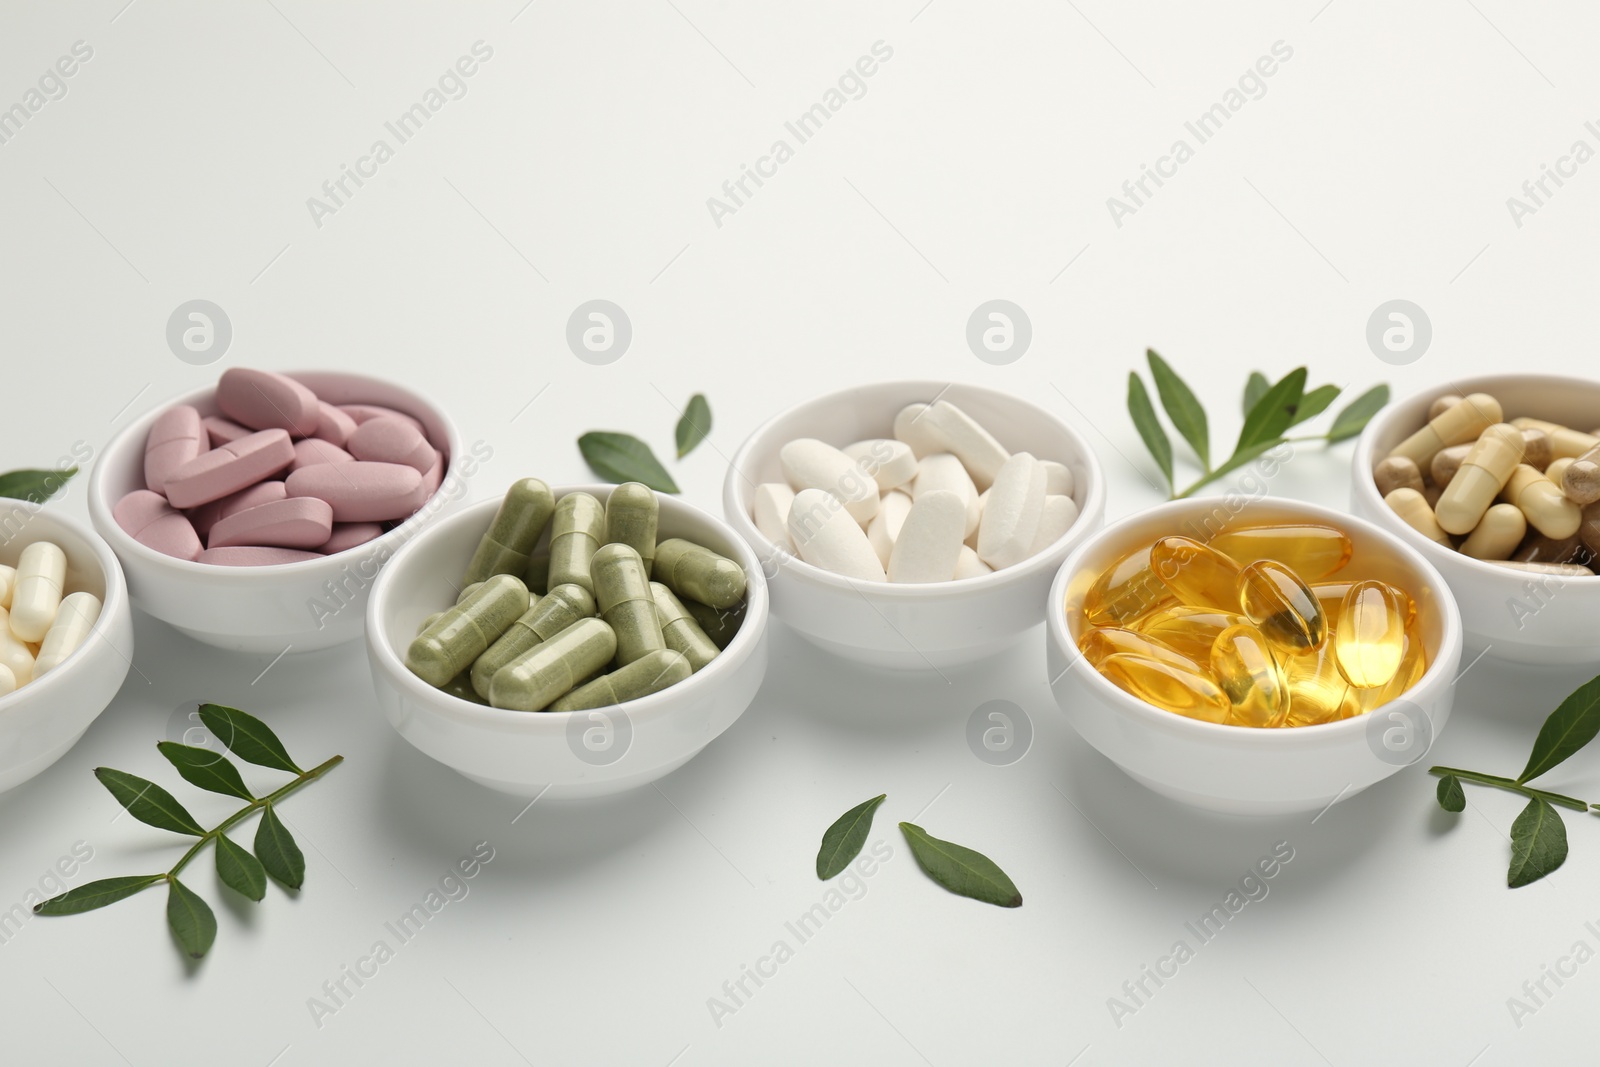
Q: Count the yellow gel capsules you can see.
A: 12